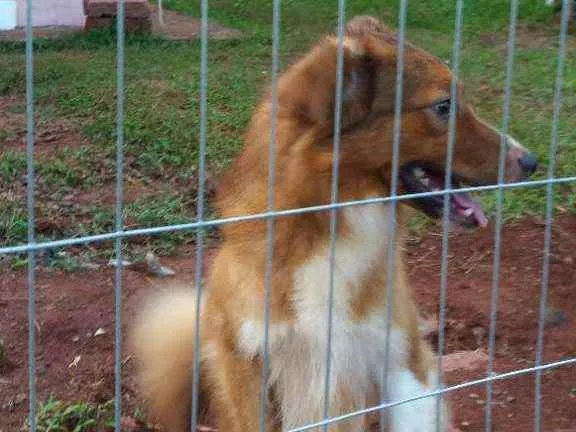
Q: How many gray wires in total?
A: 11